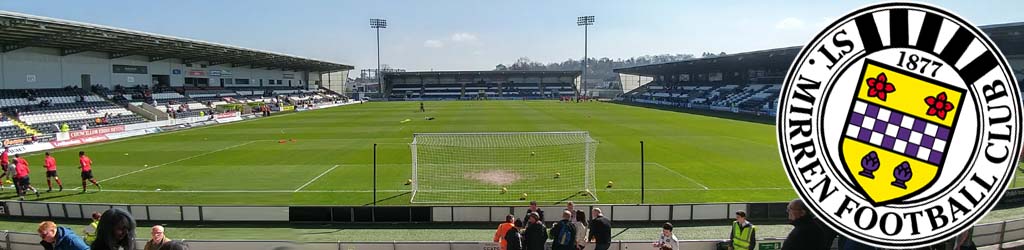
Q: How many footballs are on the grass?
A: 6